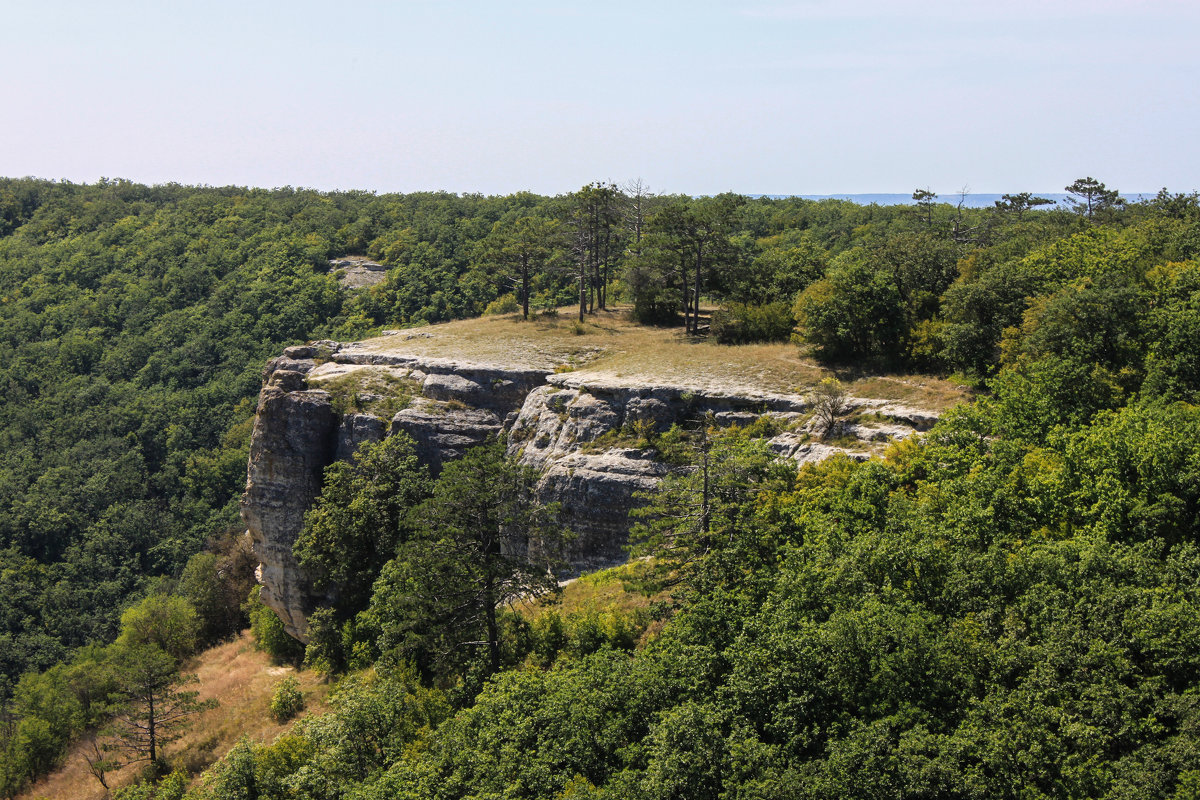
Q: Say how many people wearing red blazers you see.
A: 0